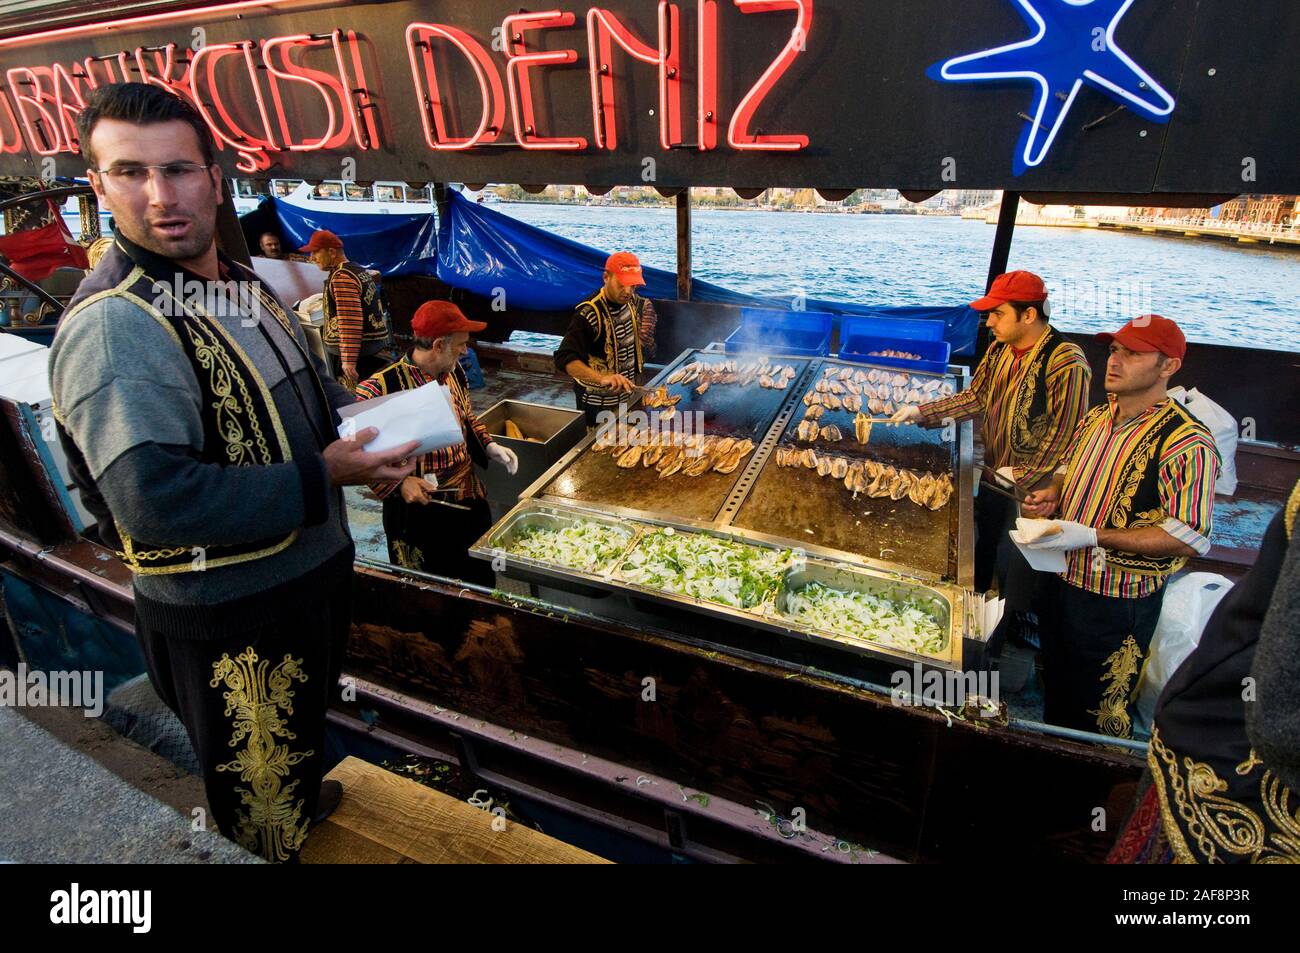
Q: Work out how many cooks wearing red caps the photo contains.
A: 5